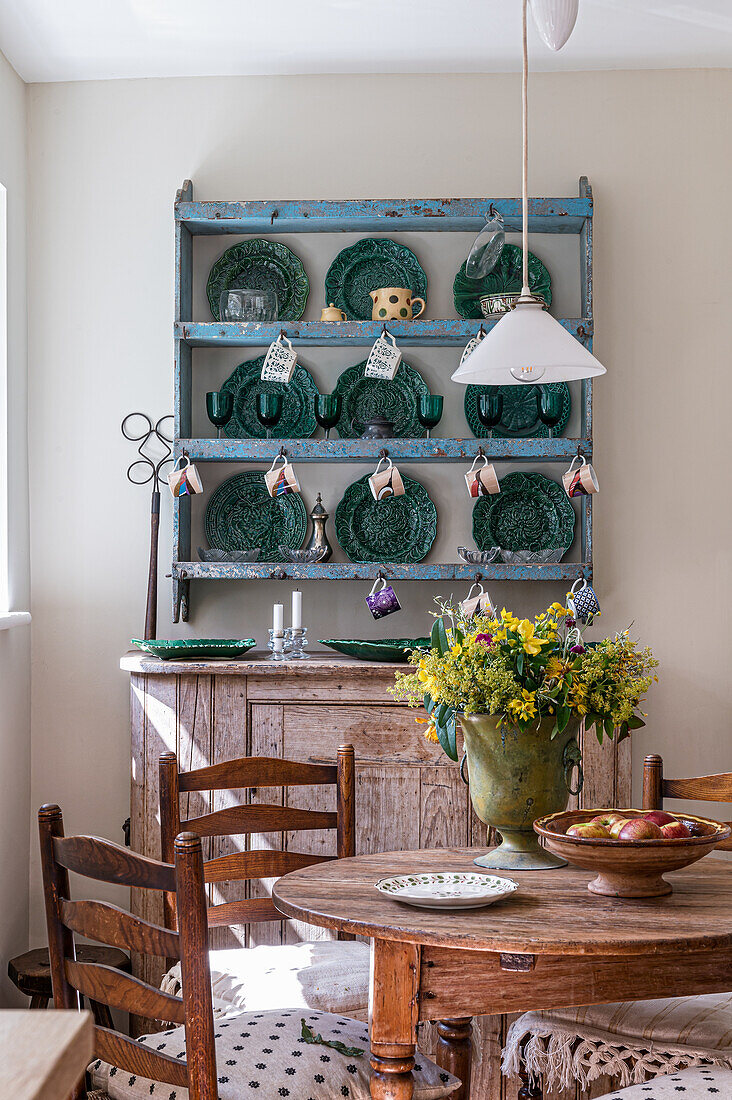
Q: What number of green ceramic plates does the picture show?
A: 11